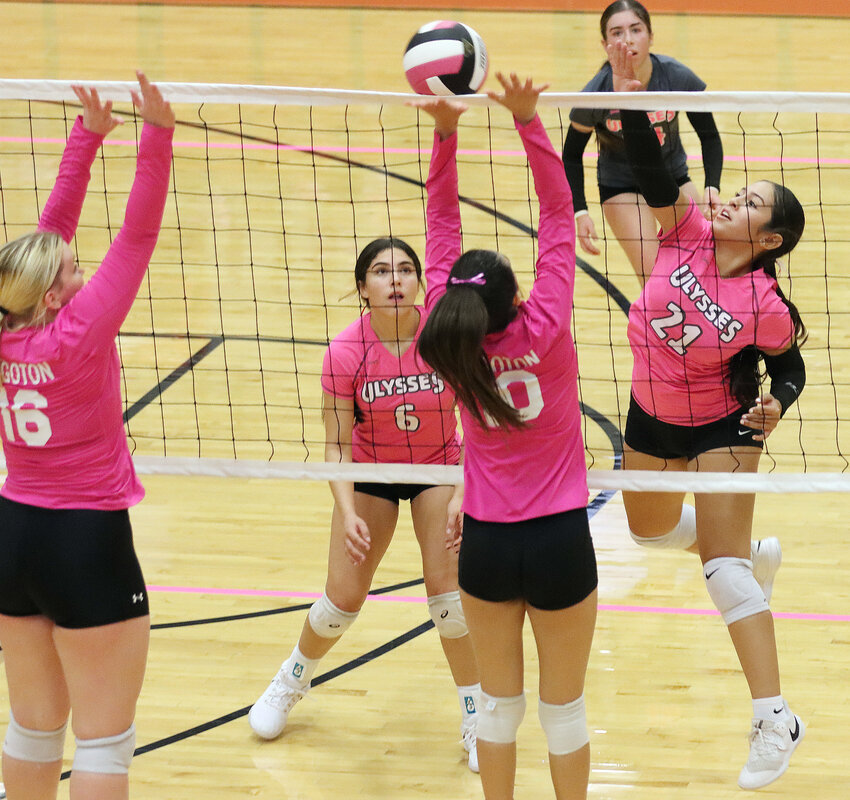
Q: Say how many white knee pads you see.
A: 8